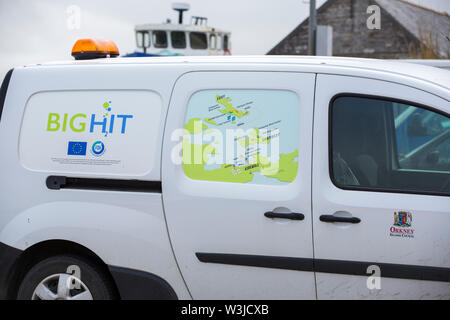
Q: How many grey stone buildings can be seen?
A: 1